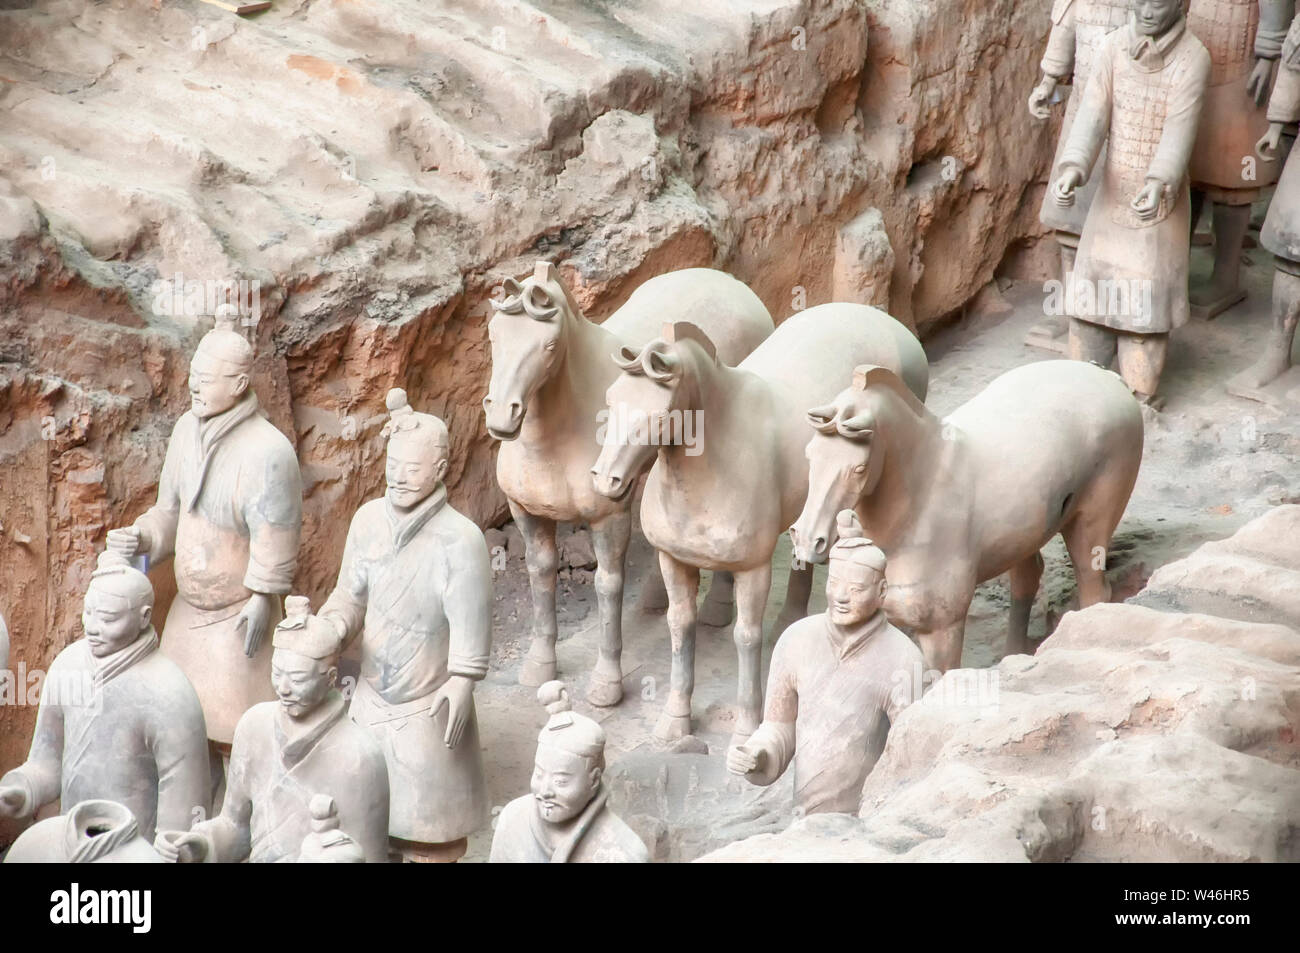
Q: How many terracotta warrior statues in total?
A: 12